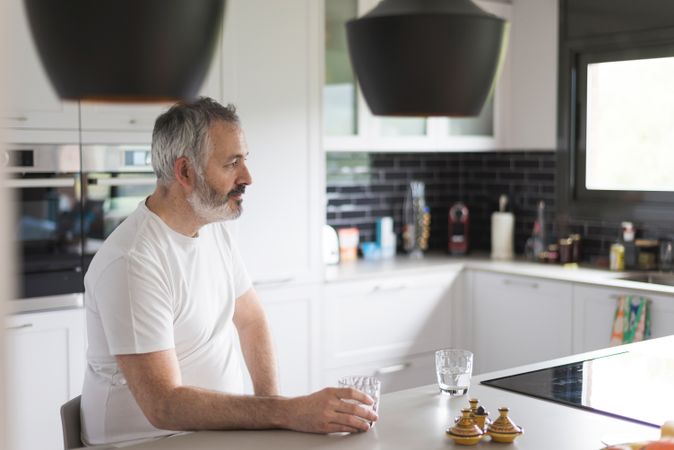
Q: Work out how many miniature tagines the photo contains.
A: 3